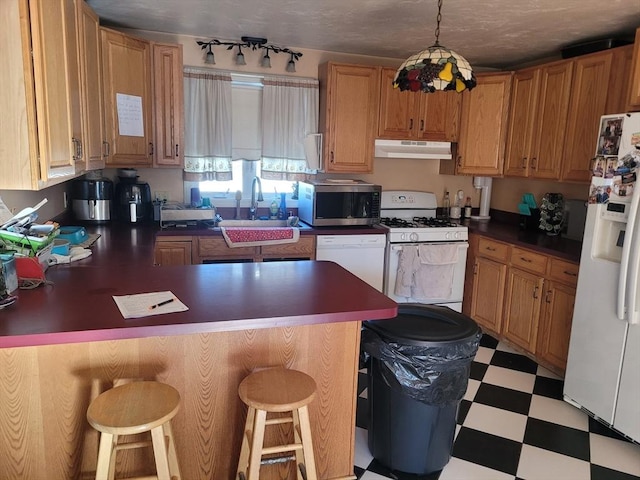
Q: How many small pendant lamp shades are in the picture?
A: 4